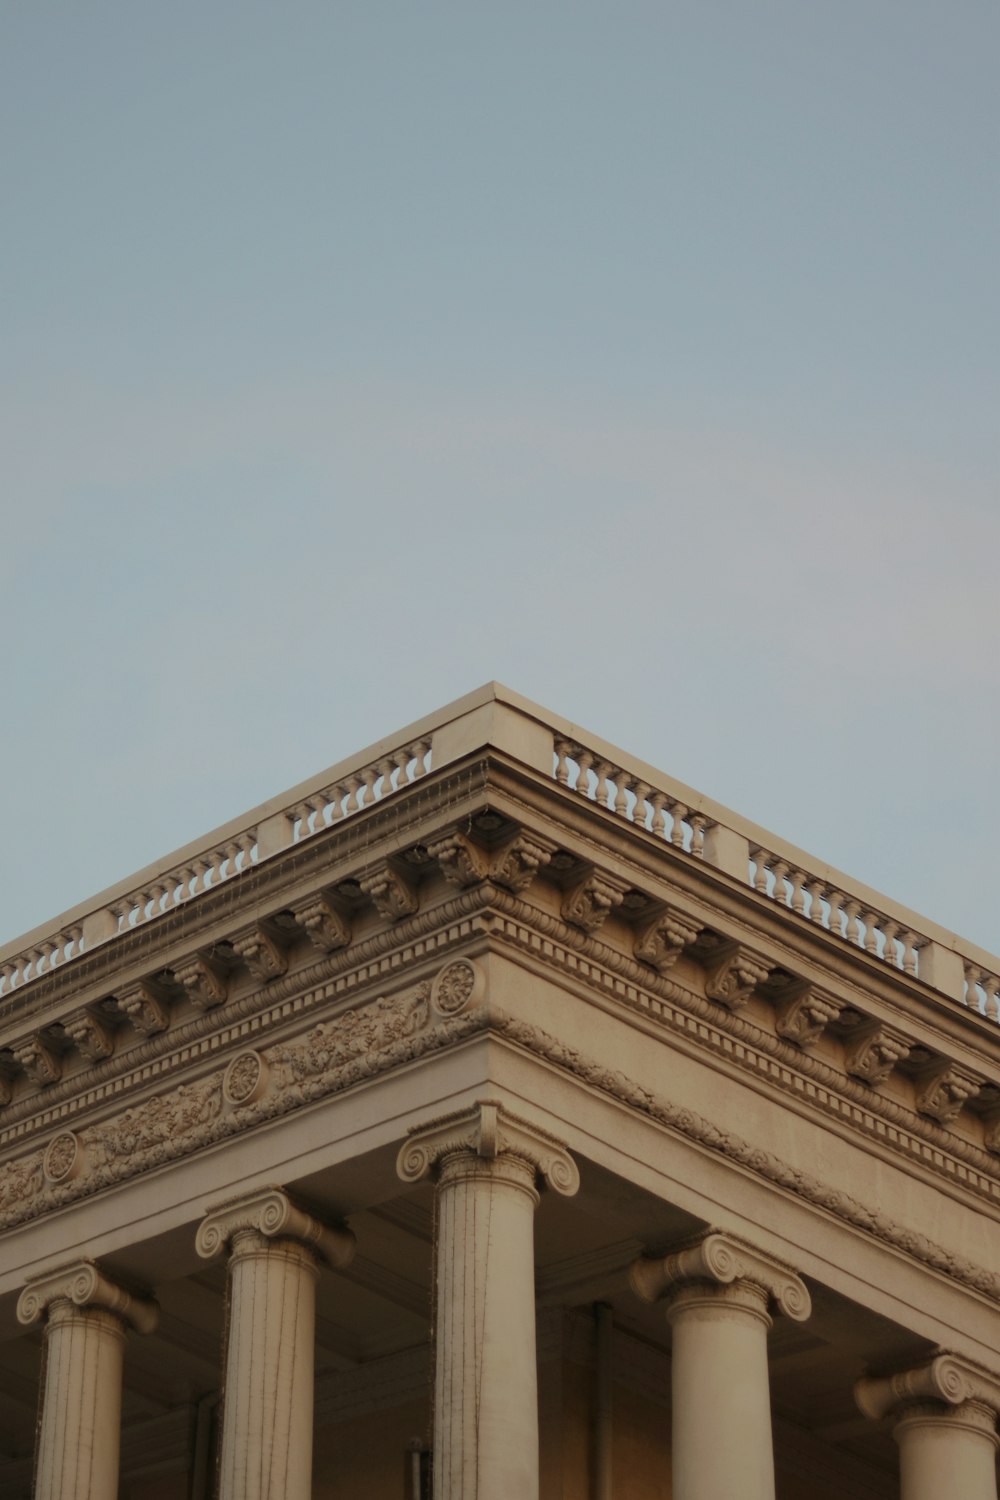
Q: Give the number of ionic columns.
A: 5